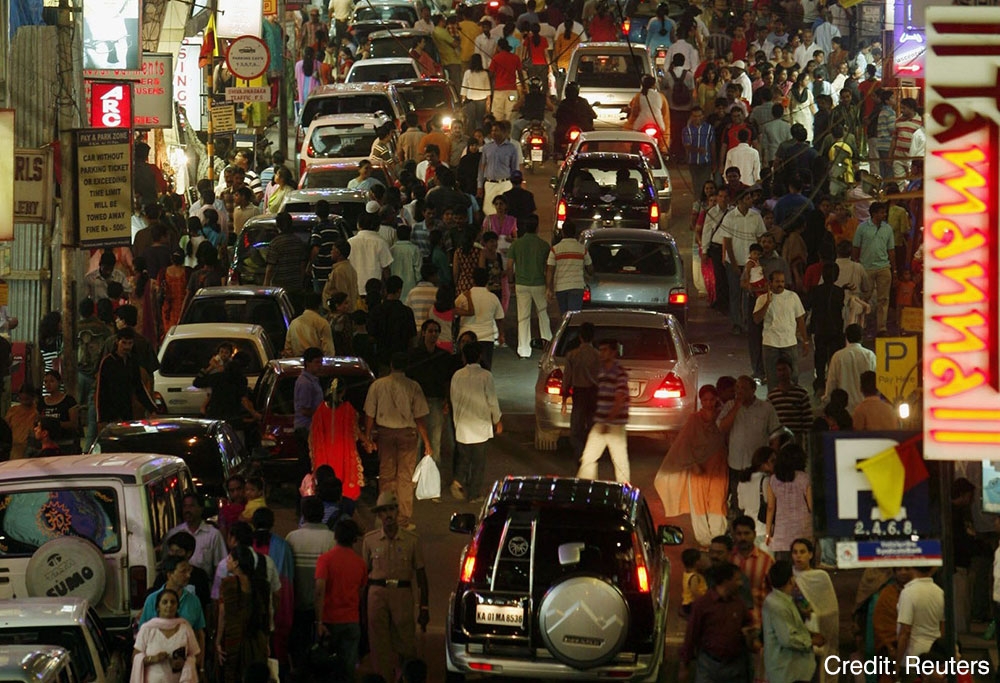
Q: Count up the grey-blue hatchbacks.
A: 1